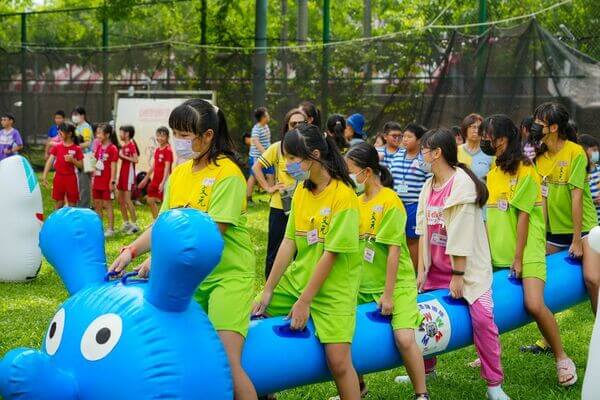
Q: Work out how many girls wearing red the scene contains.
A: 4